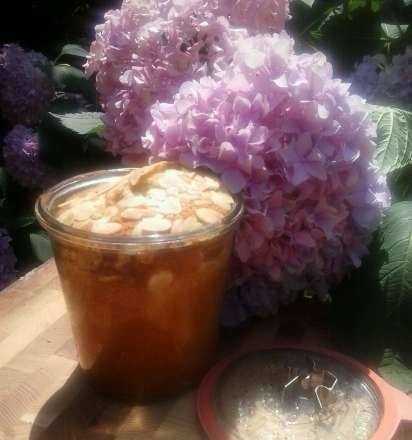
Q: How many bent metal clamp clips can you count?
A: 2